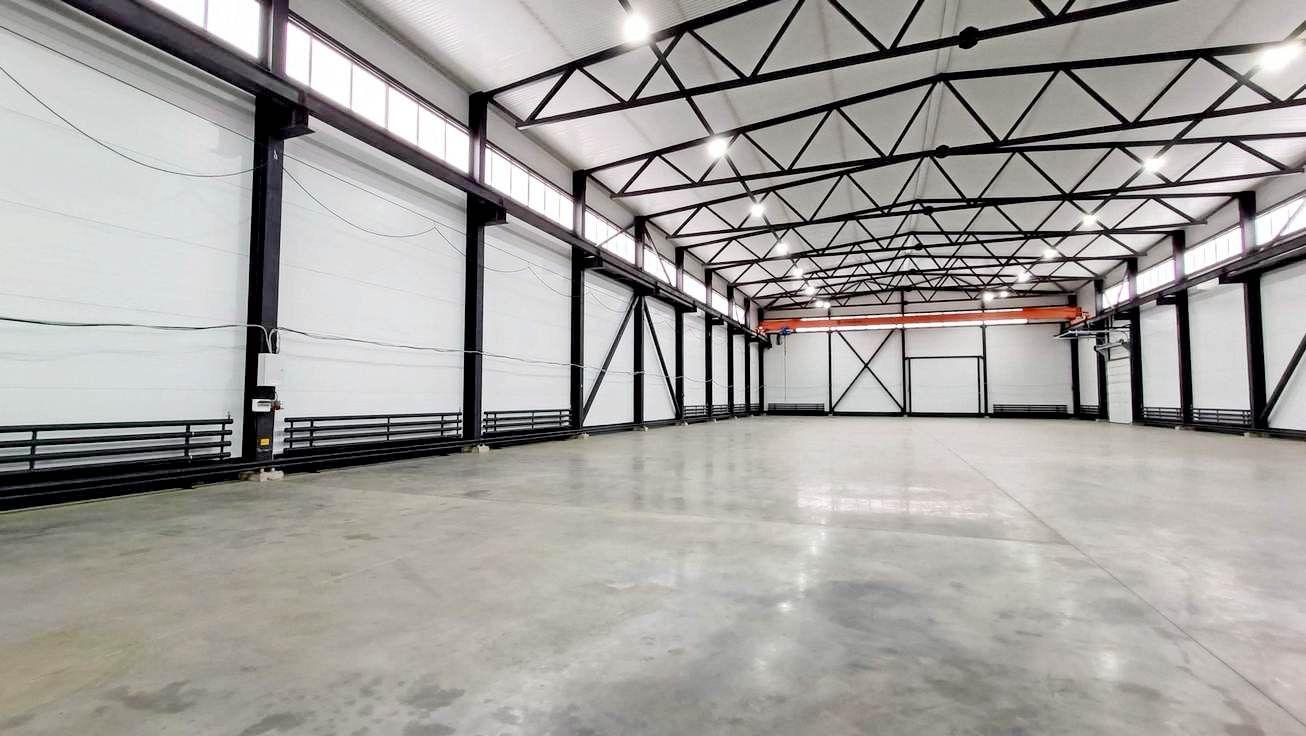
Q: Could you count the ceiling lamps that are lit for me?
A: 15